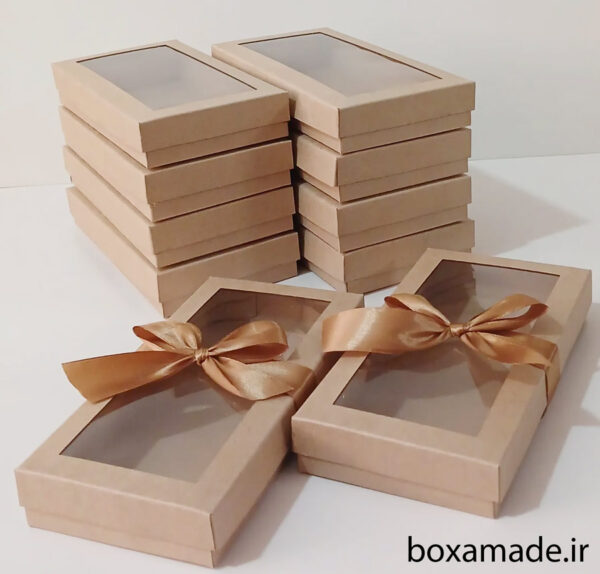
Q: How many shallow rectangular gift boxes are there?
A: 10